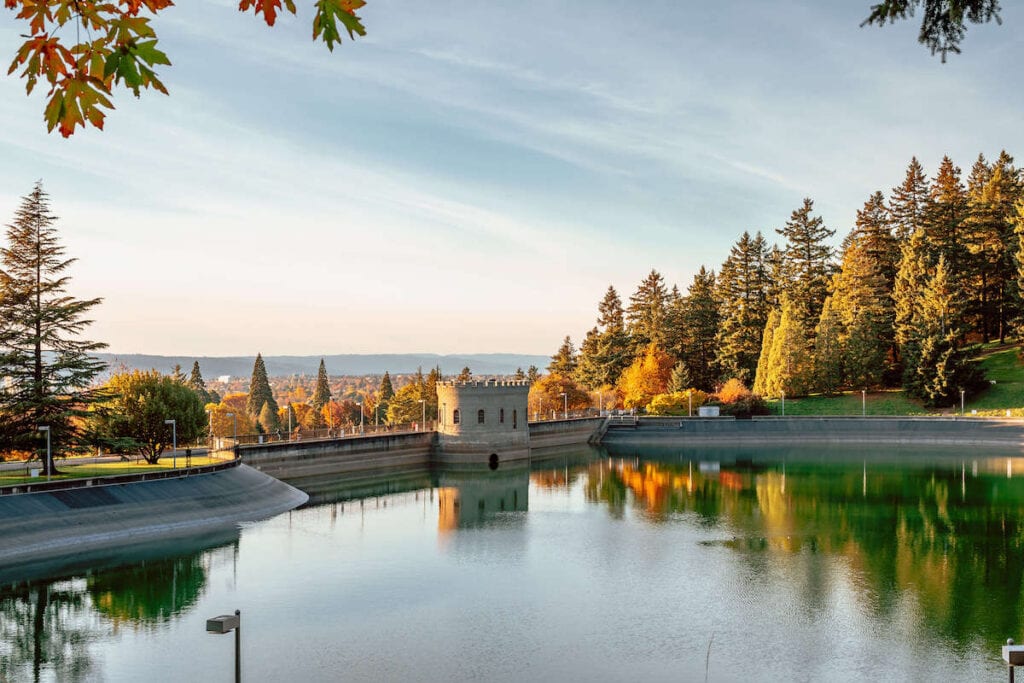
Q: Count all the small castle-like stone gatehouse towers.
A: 1